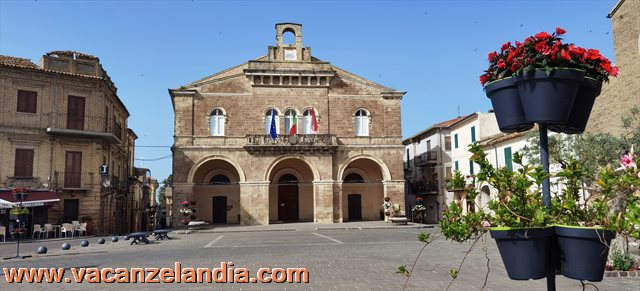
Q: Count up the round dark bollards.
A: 6